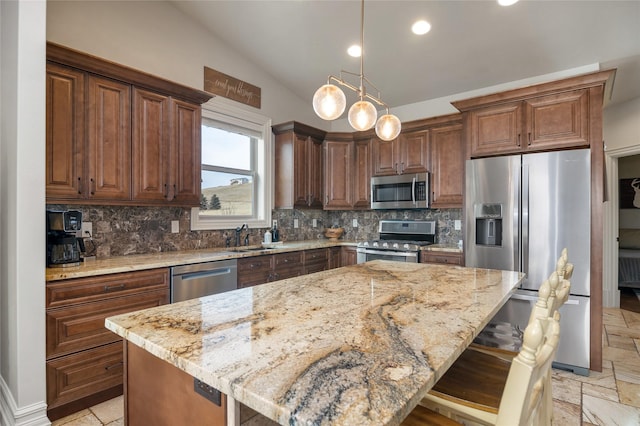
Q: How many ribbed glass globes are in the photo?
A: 3